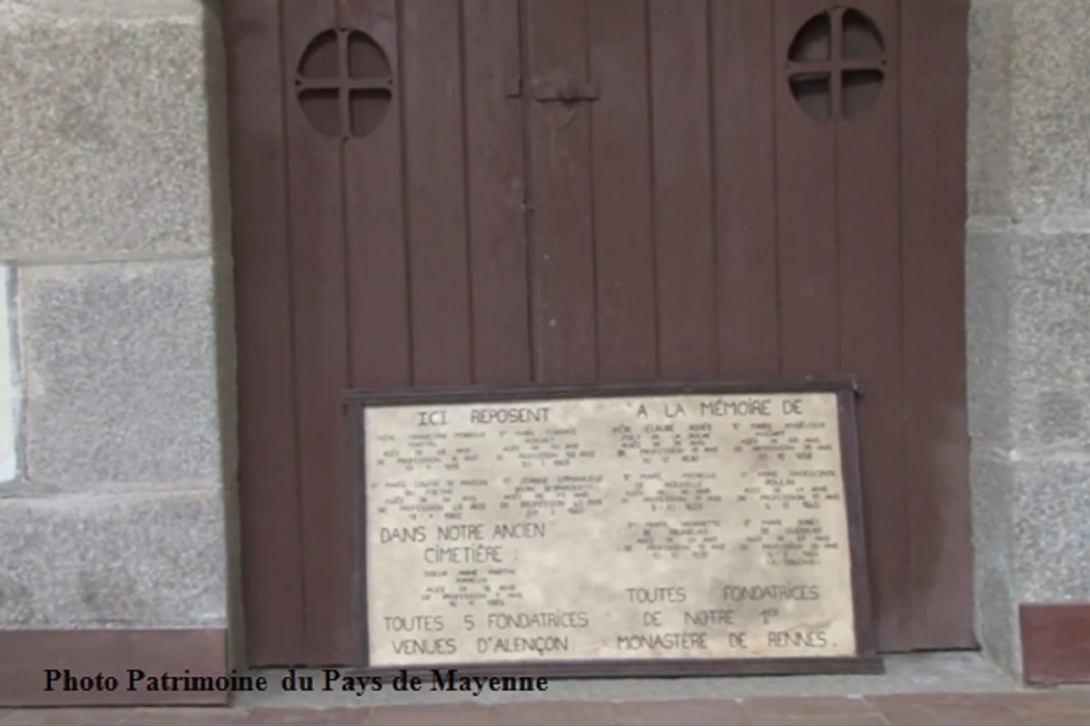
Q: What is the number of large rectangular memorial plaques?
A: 1